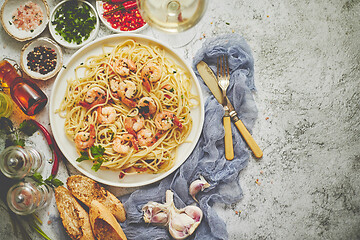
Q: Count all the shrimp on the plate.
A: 11